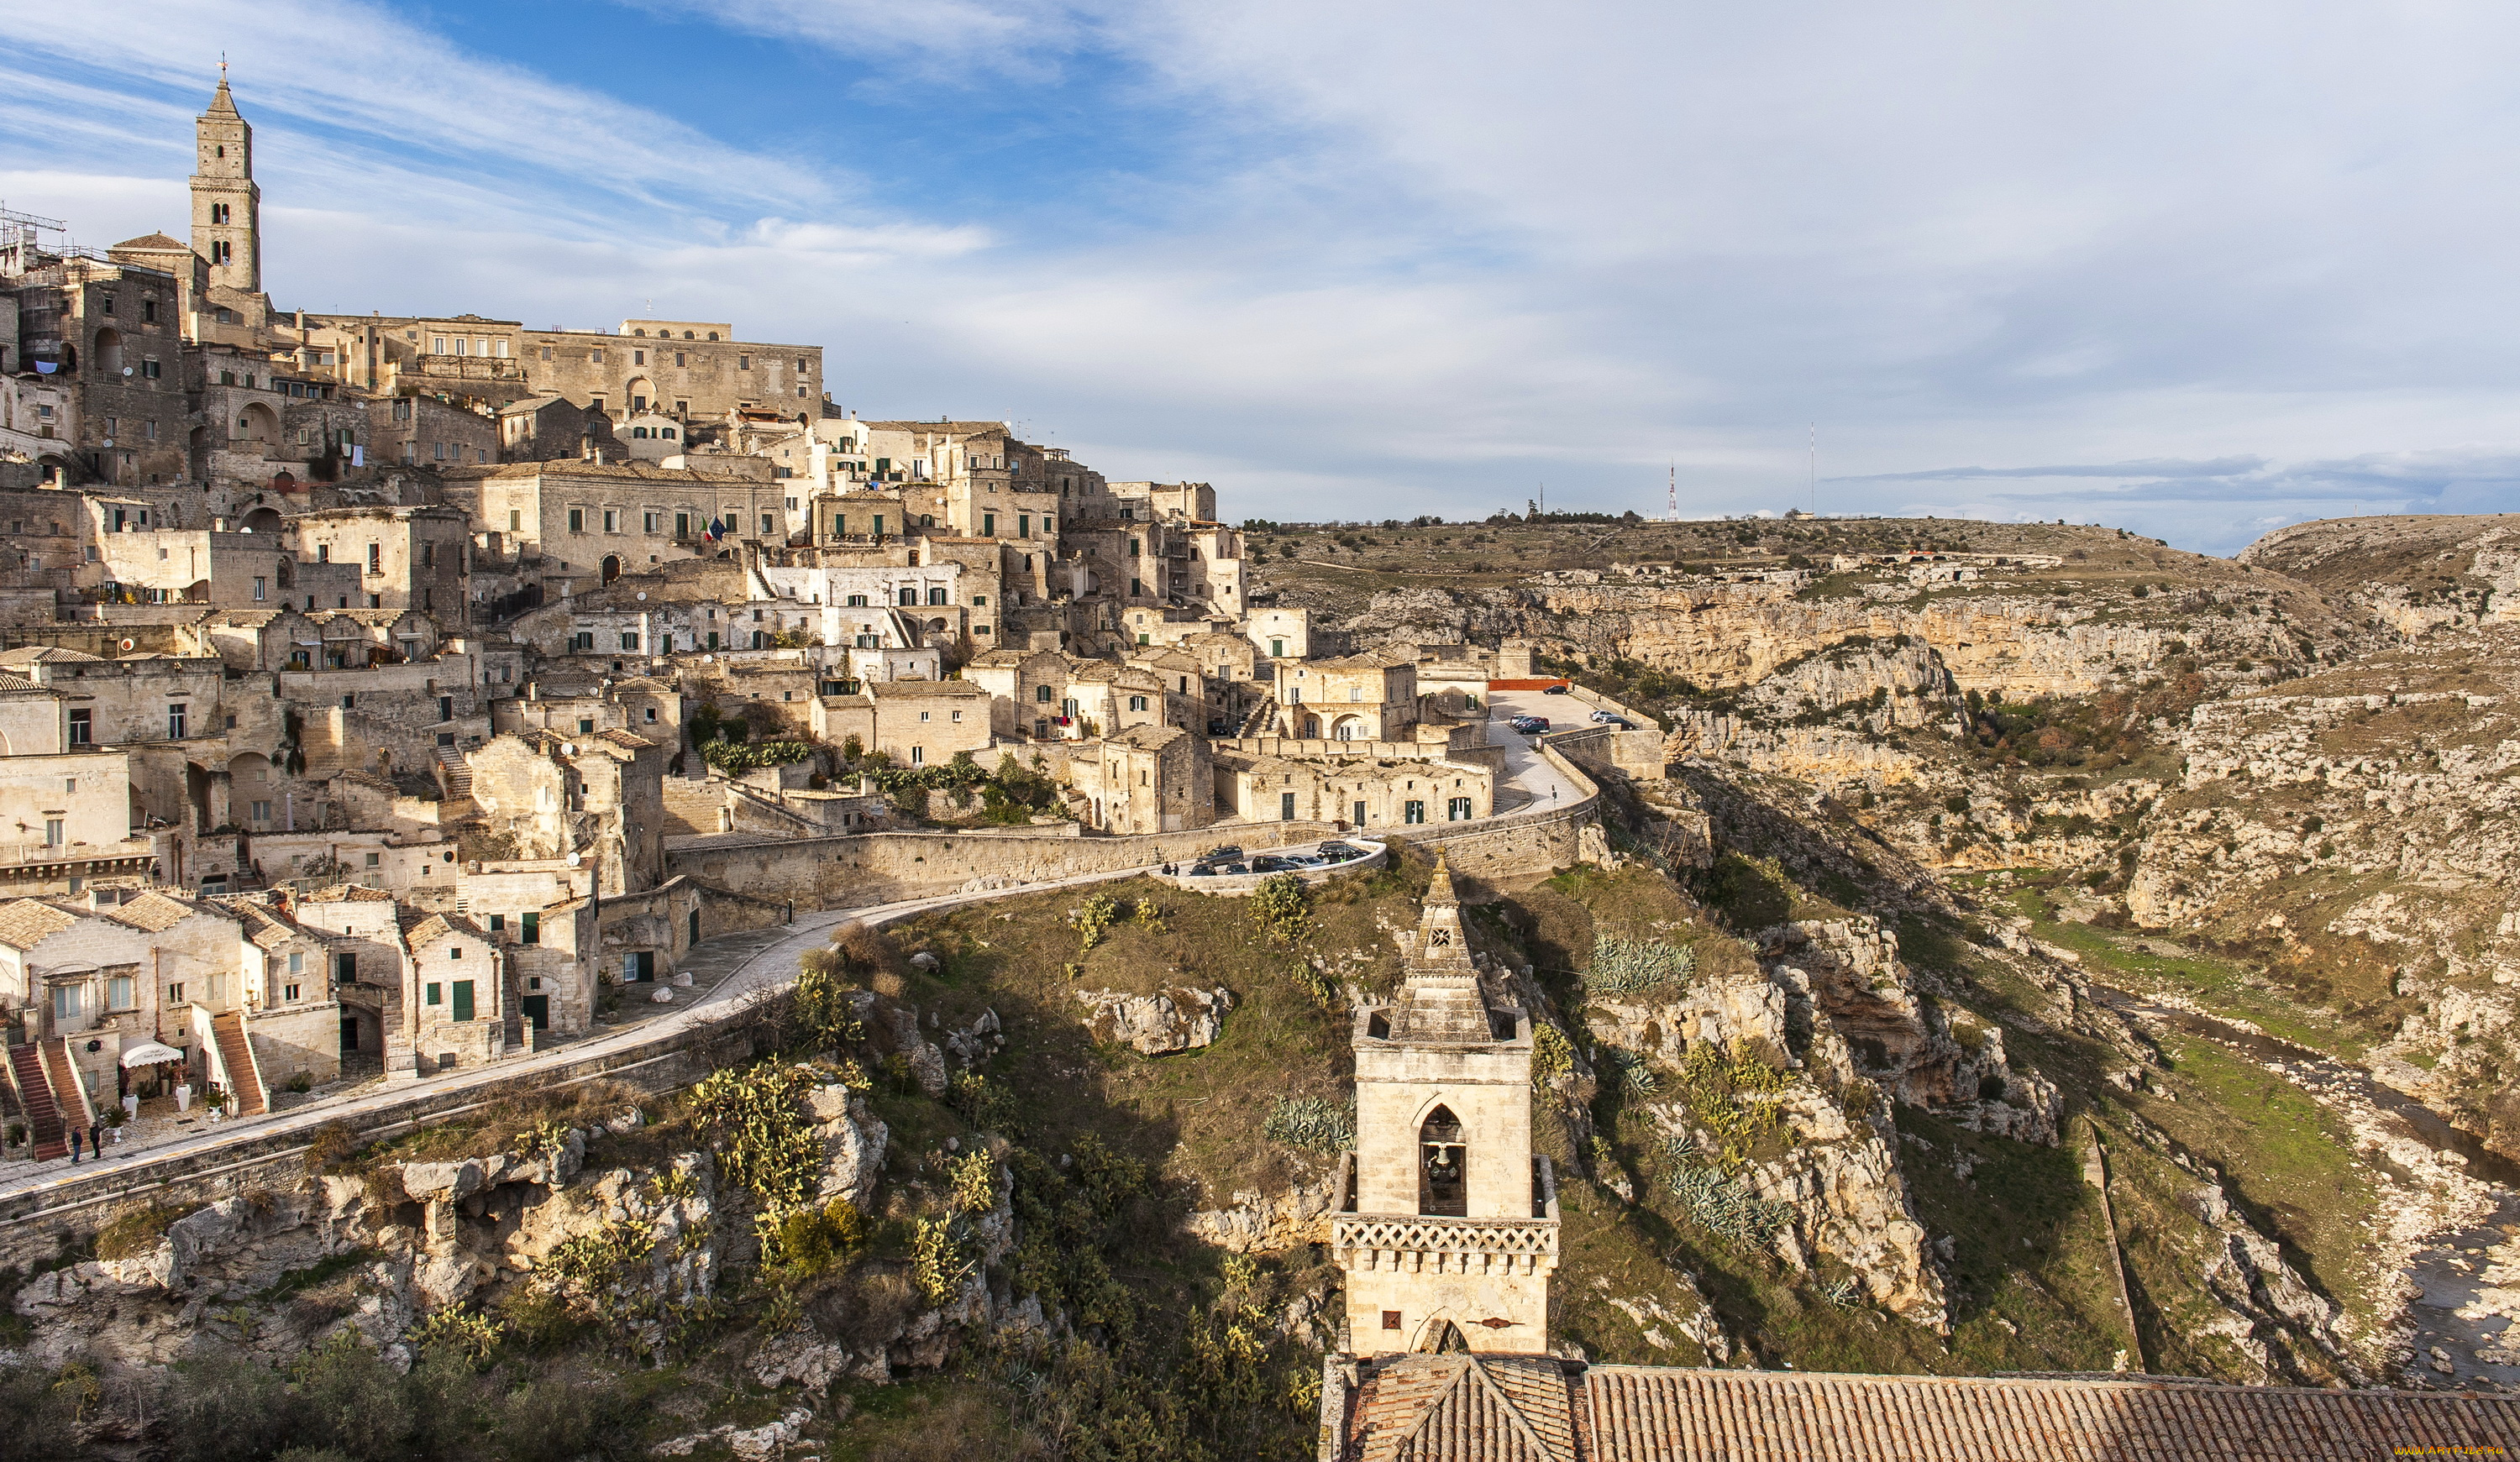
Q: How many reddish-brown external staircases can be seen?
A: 3